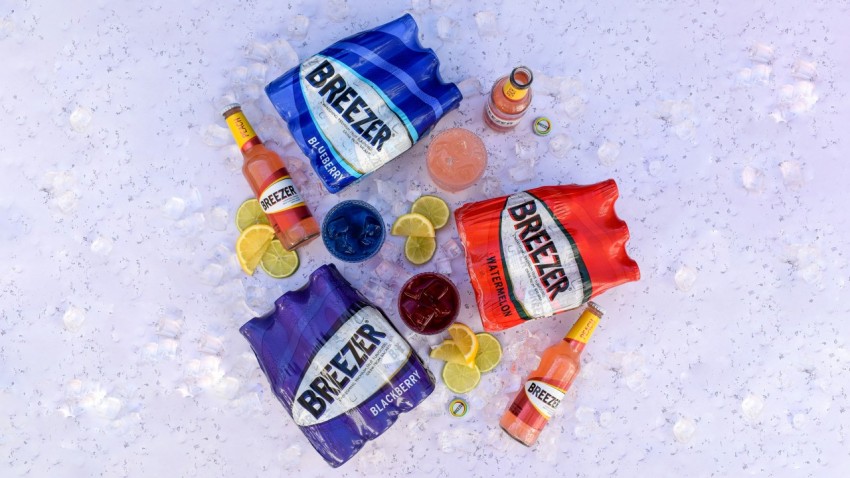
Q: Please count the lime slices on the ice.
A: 6